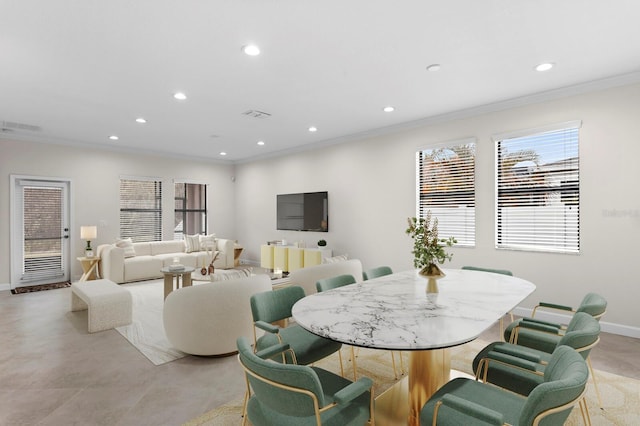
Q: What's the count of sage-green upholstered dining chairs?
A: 8